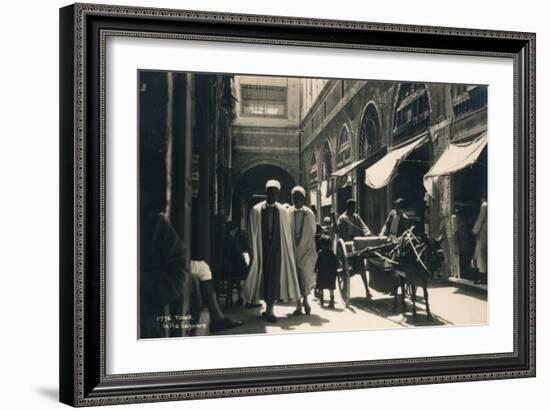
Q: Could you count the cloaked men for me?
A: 2